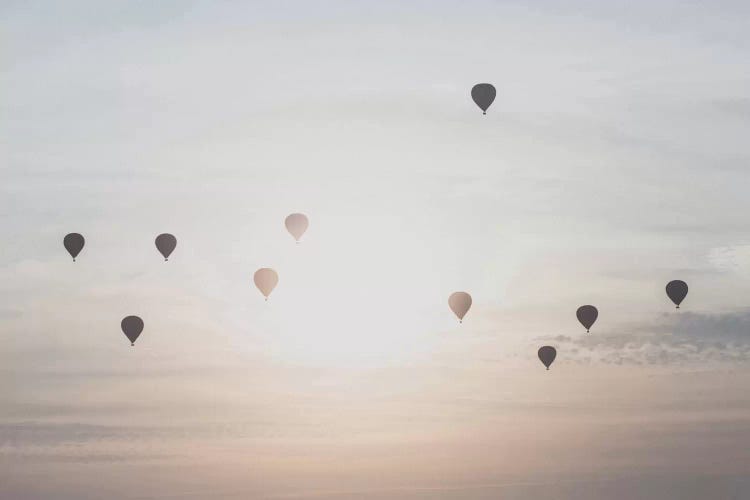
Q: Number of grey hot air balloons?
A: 7